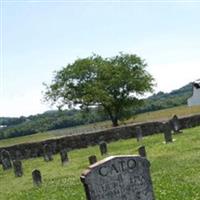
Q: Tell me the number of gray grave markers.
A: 12